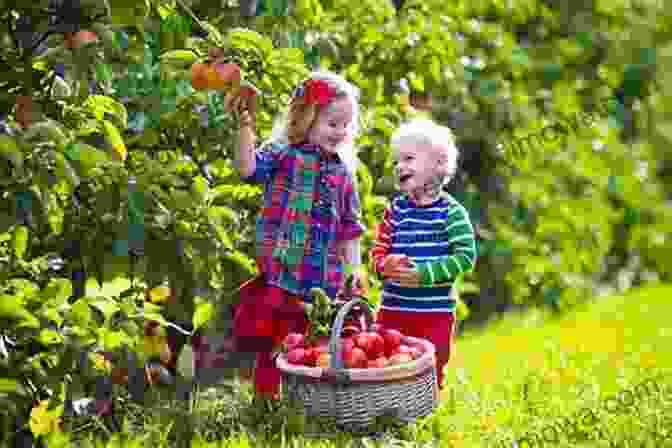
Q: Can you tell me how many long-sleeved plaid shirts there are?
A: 1